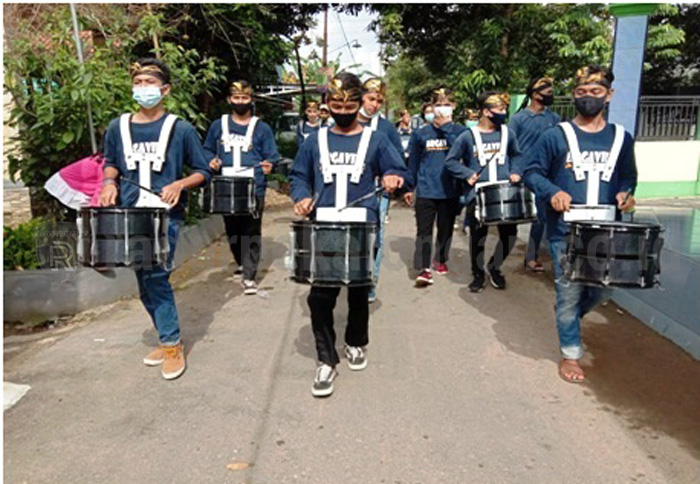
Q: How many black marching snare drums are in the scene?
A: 5